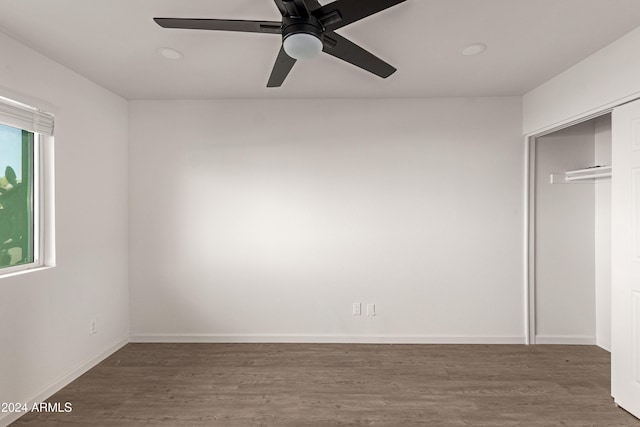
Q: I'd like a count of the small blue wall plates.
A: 0